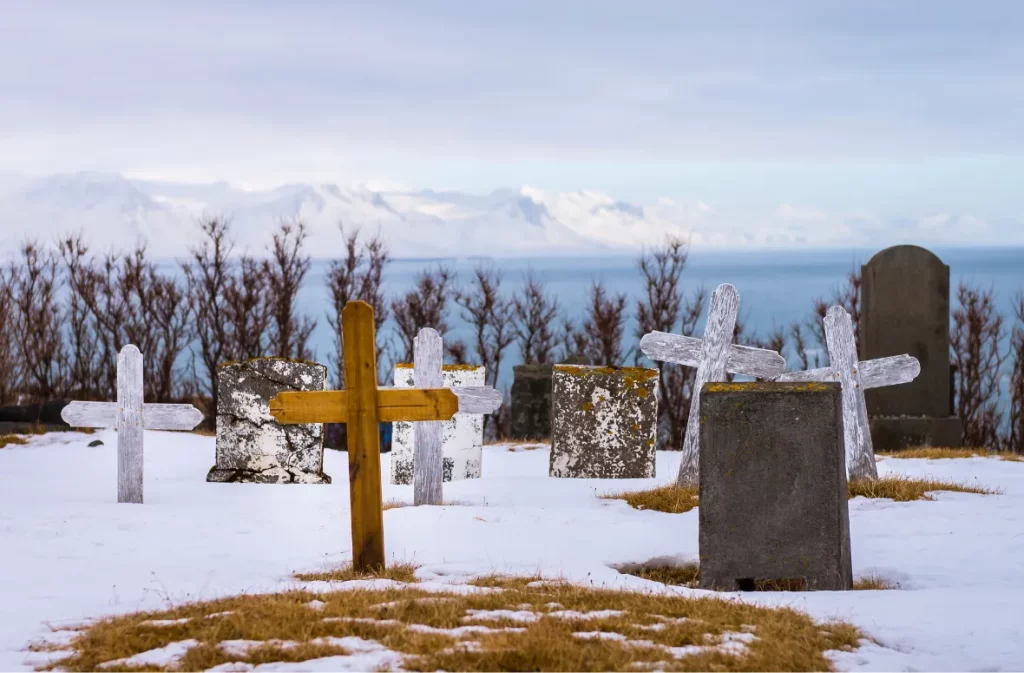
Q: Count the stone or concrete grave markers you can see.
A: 6